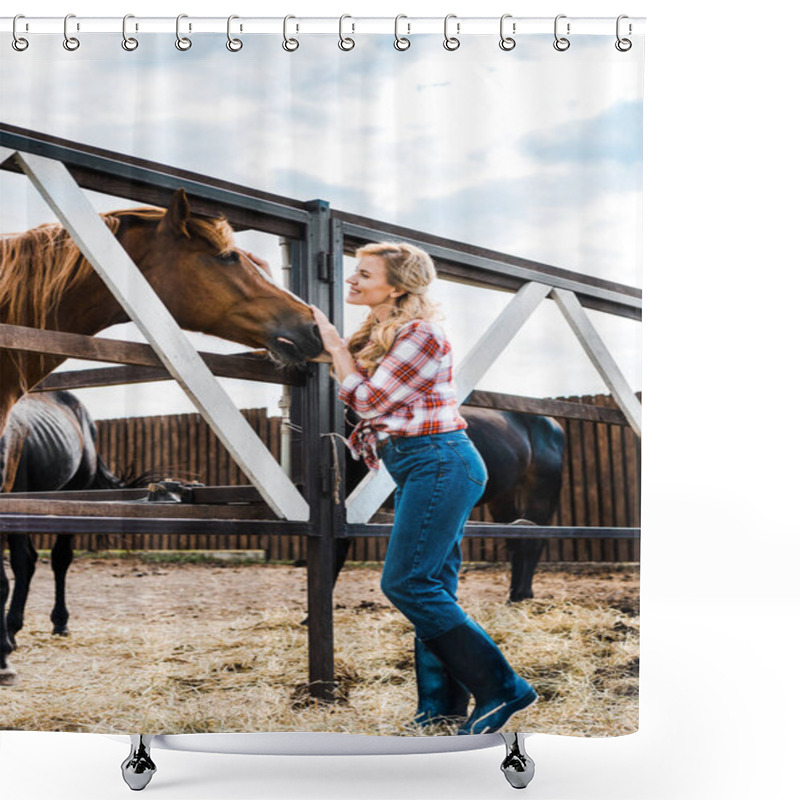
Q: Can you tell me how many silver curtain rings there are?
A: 12